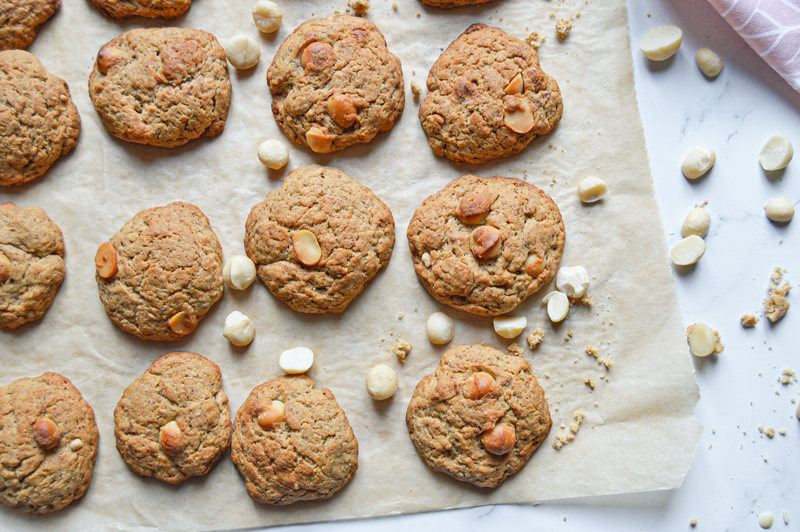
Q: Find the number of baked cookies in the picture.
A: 15